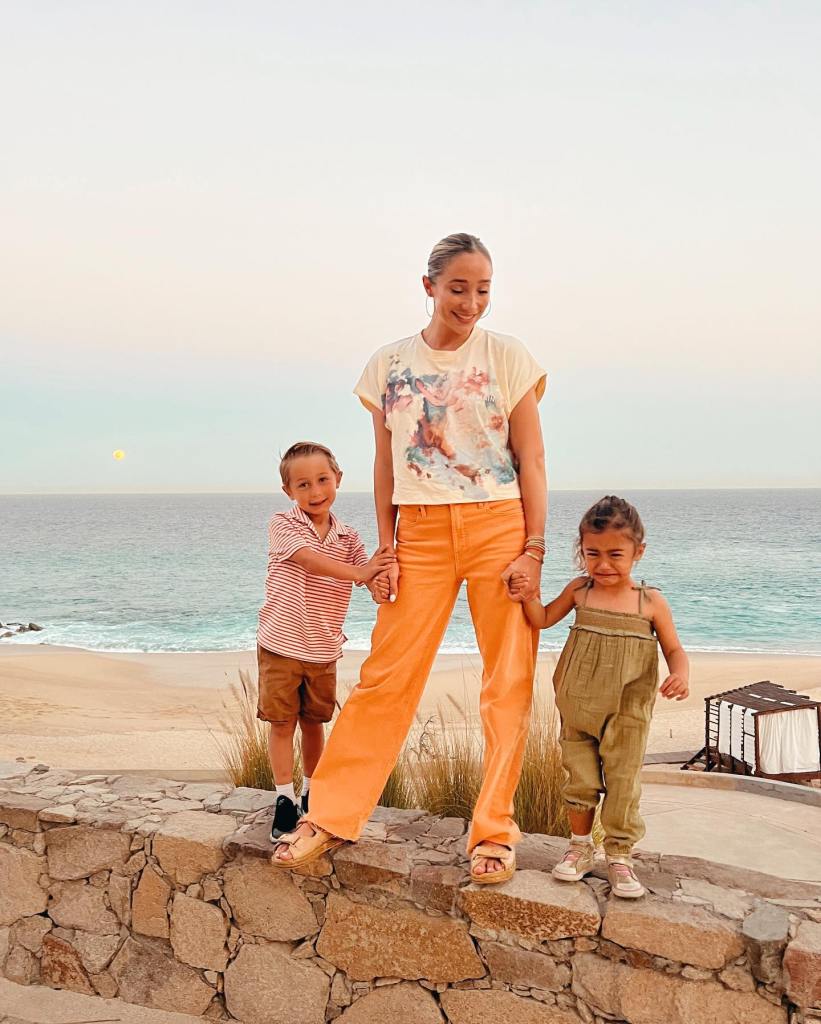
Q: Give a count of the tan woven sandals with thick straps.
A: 2